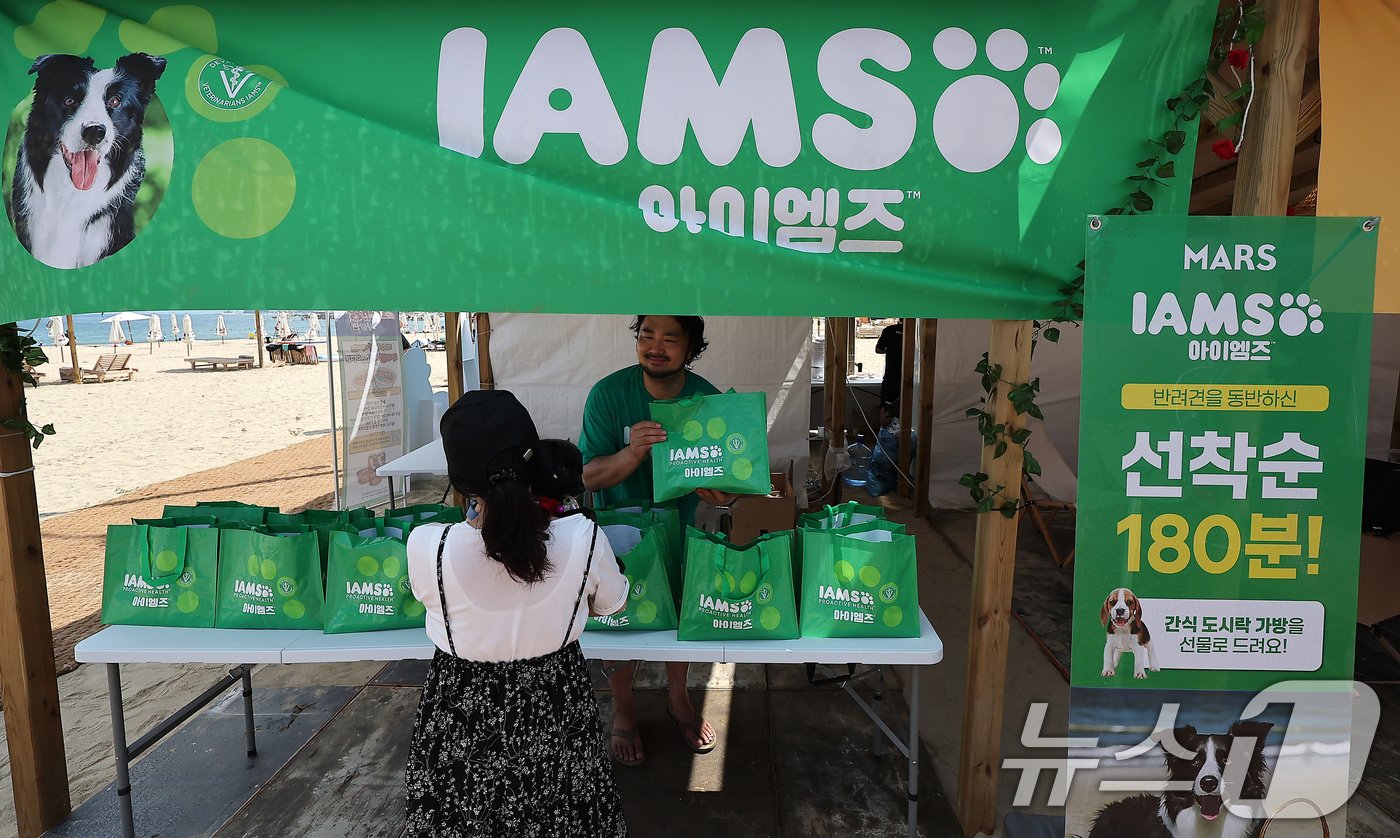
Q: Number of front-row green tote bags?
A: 6